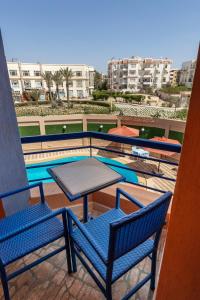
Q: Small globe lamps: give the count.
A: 3